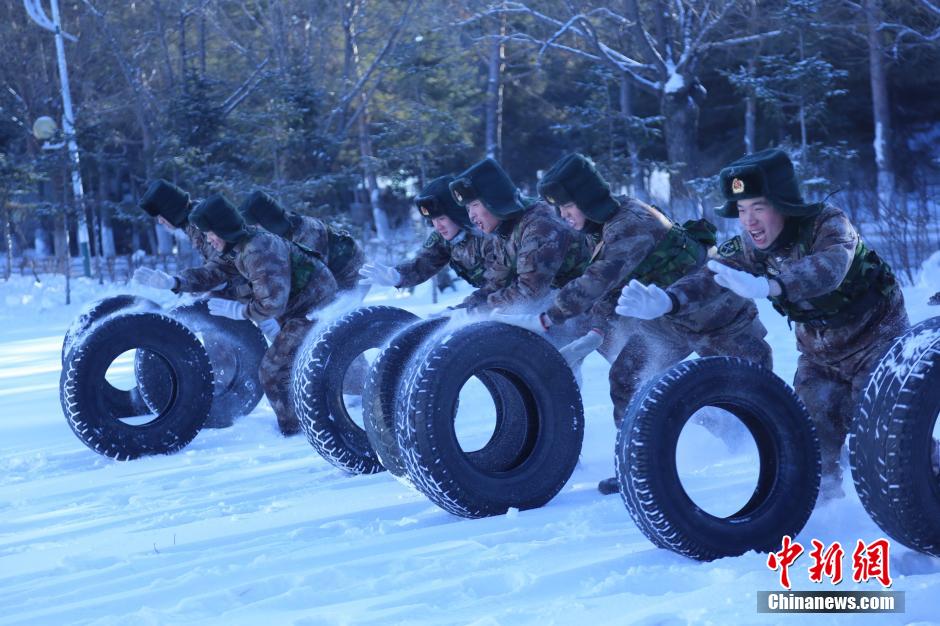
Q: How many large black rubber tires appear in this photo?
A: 8